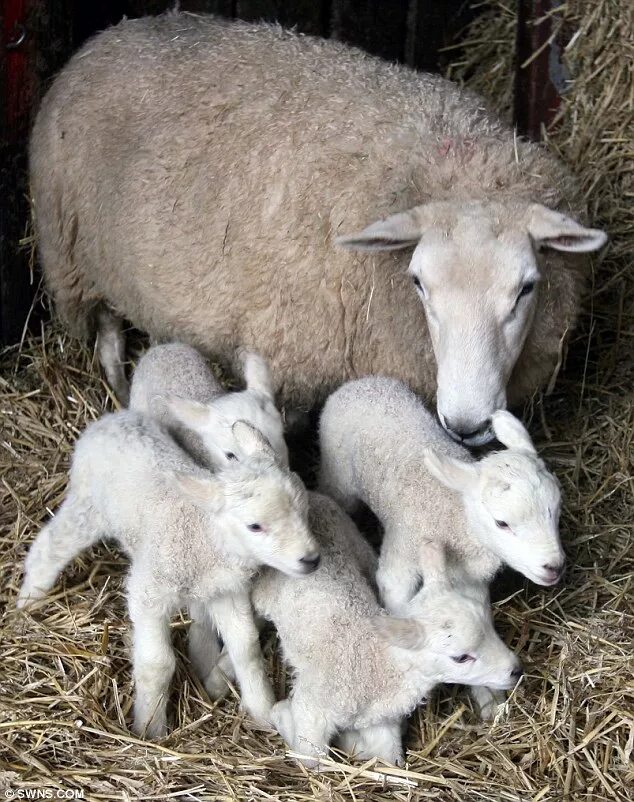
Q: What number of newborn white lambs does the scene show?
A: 4